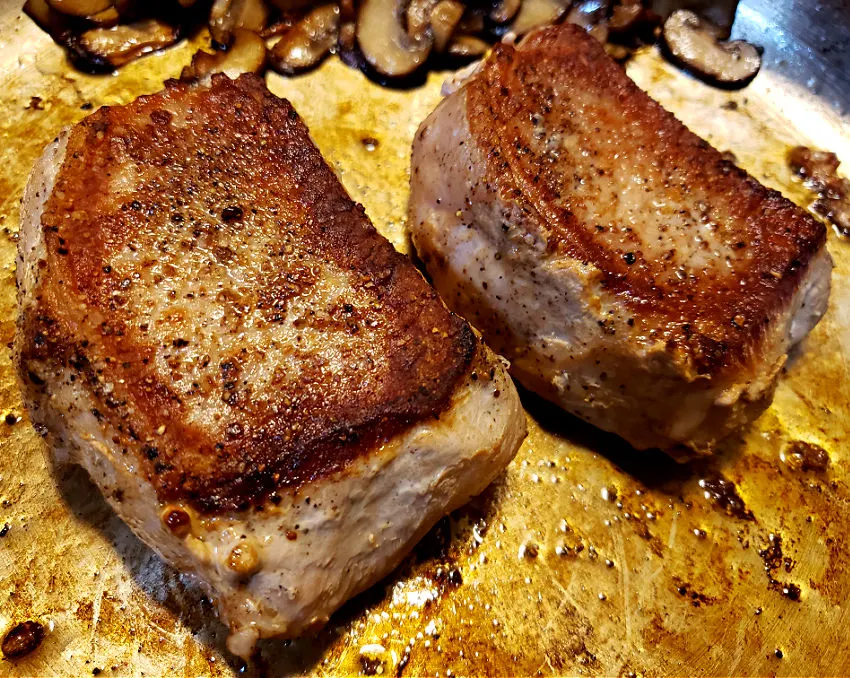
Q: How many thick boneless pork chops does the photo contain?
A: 2